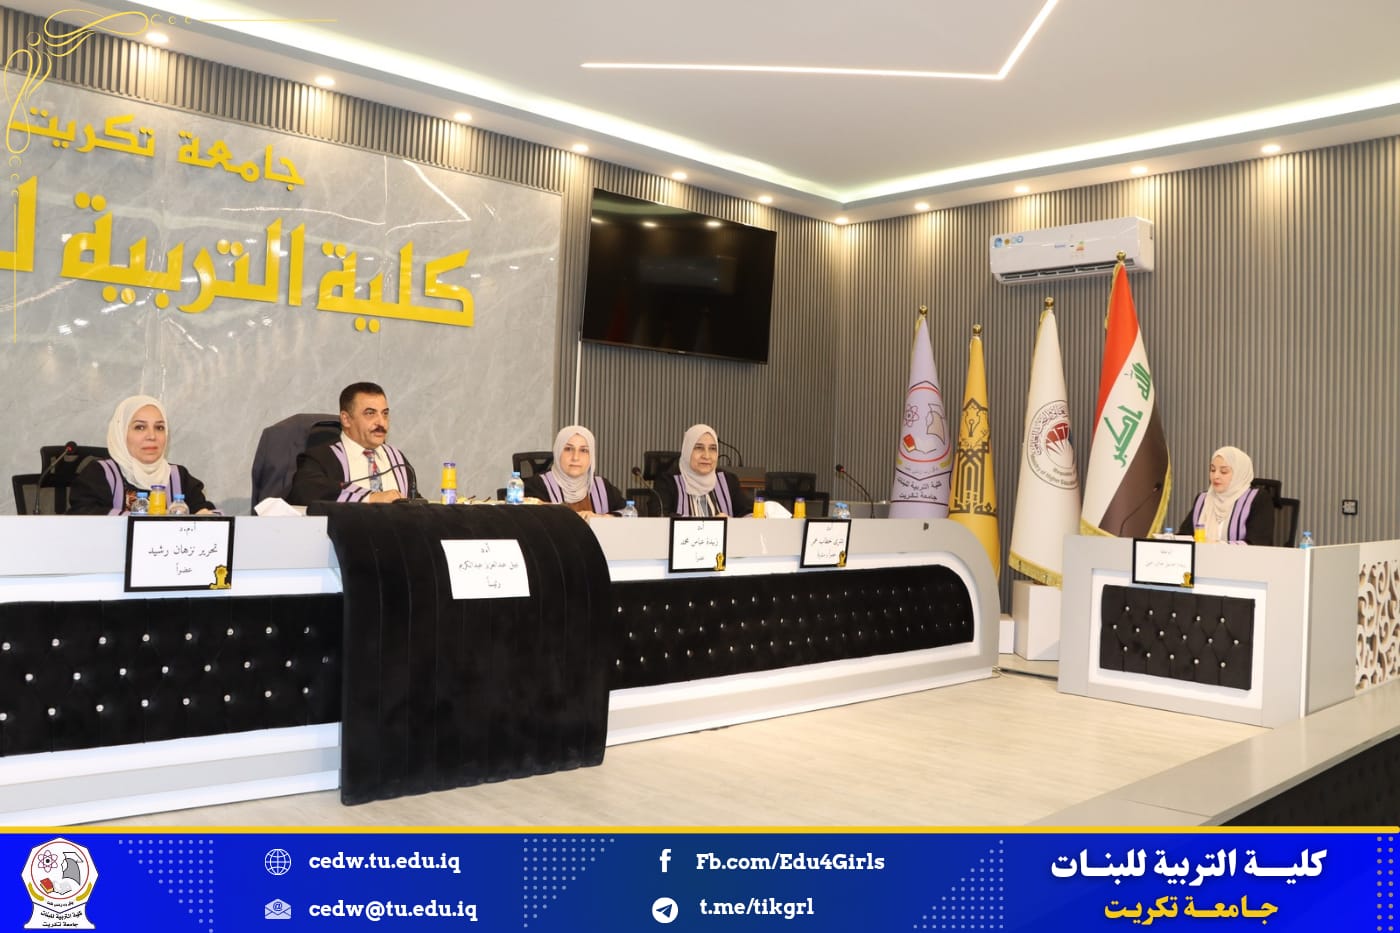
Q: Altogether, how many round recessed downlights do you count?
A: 11